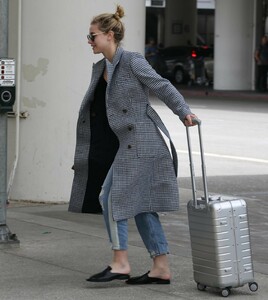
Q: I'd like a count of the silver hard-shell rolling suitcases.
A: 1